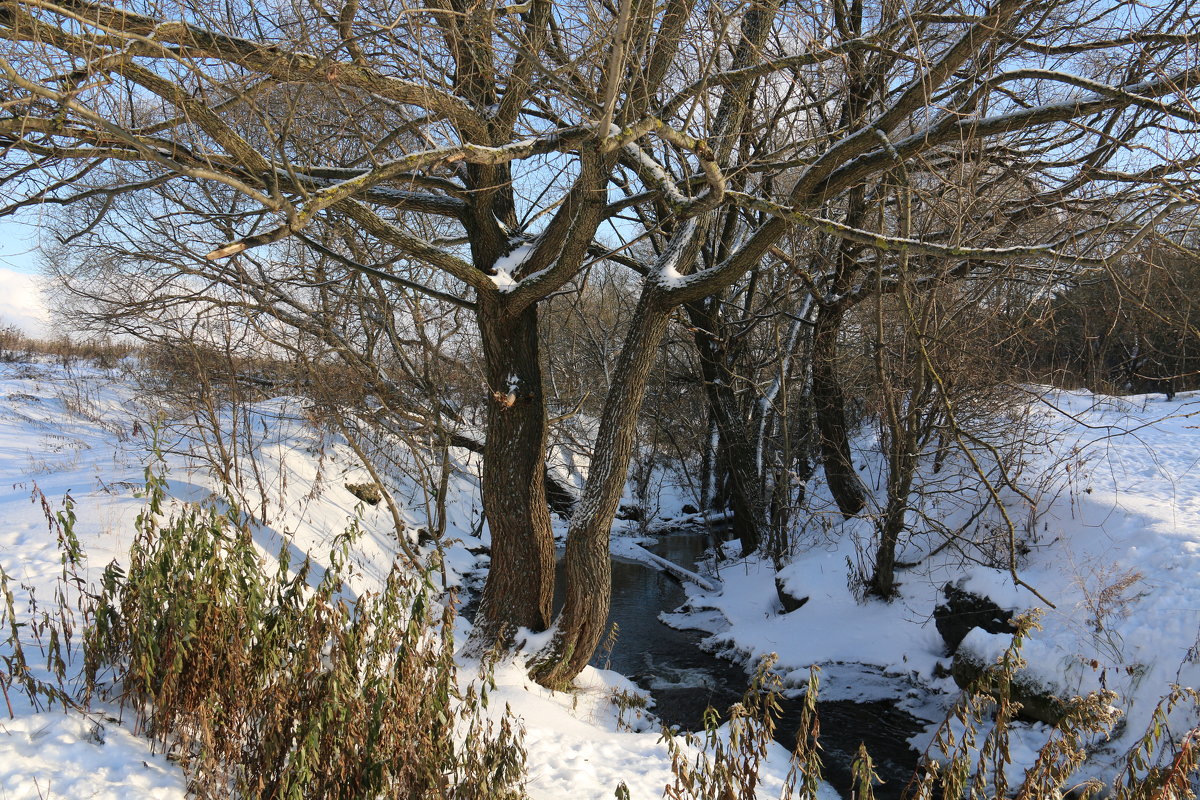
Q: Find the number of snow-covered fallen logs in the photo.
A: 1